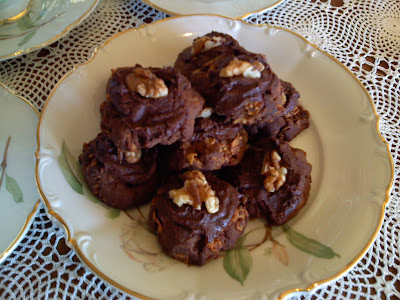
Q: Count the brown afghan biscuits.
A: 8